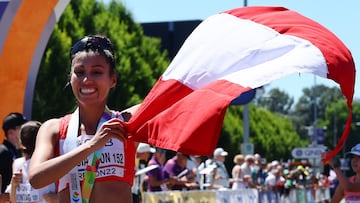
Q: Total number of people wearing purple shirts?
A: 2